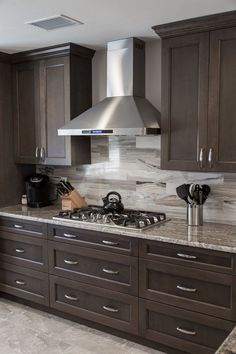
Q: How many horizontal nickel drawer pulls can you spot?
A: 12